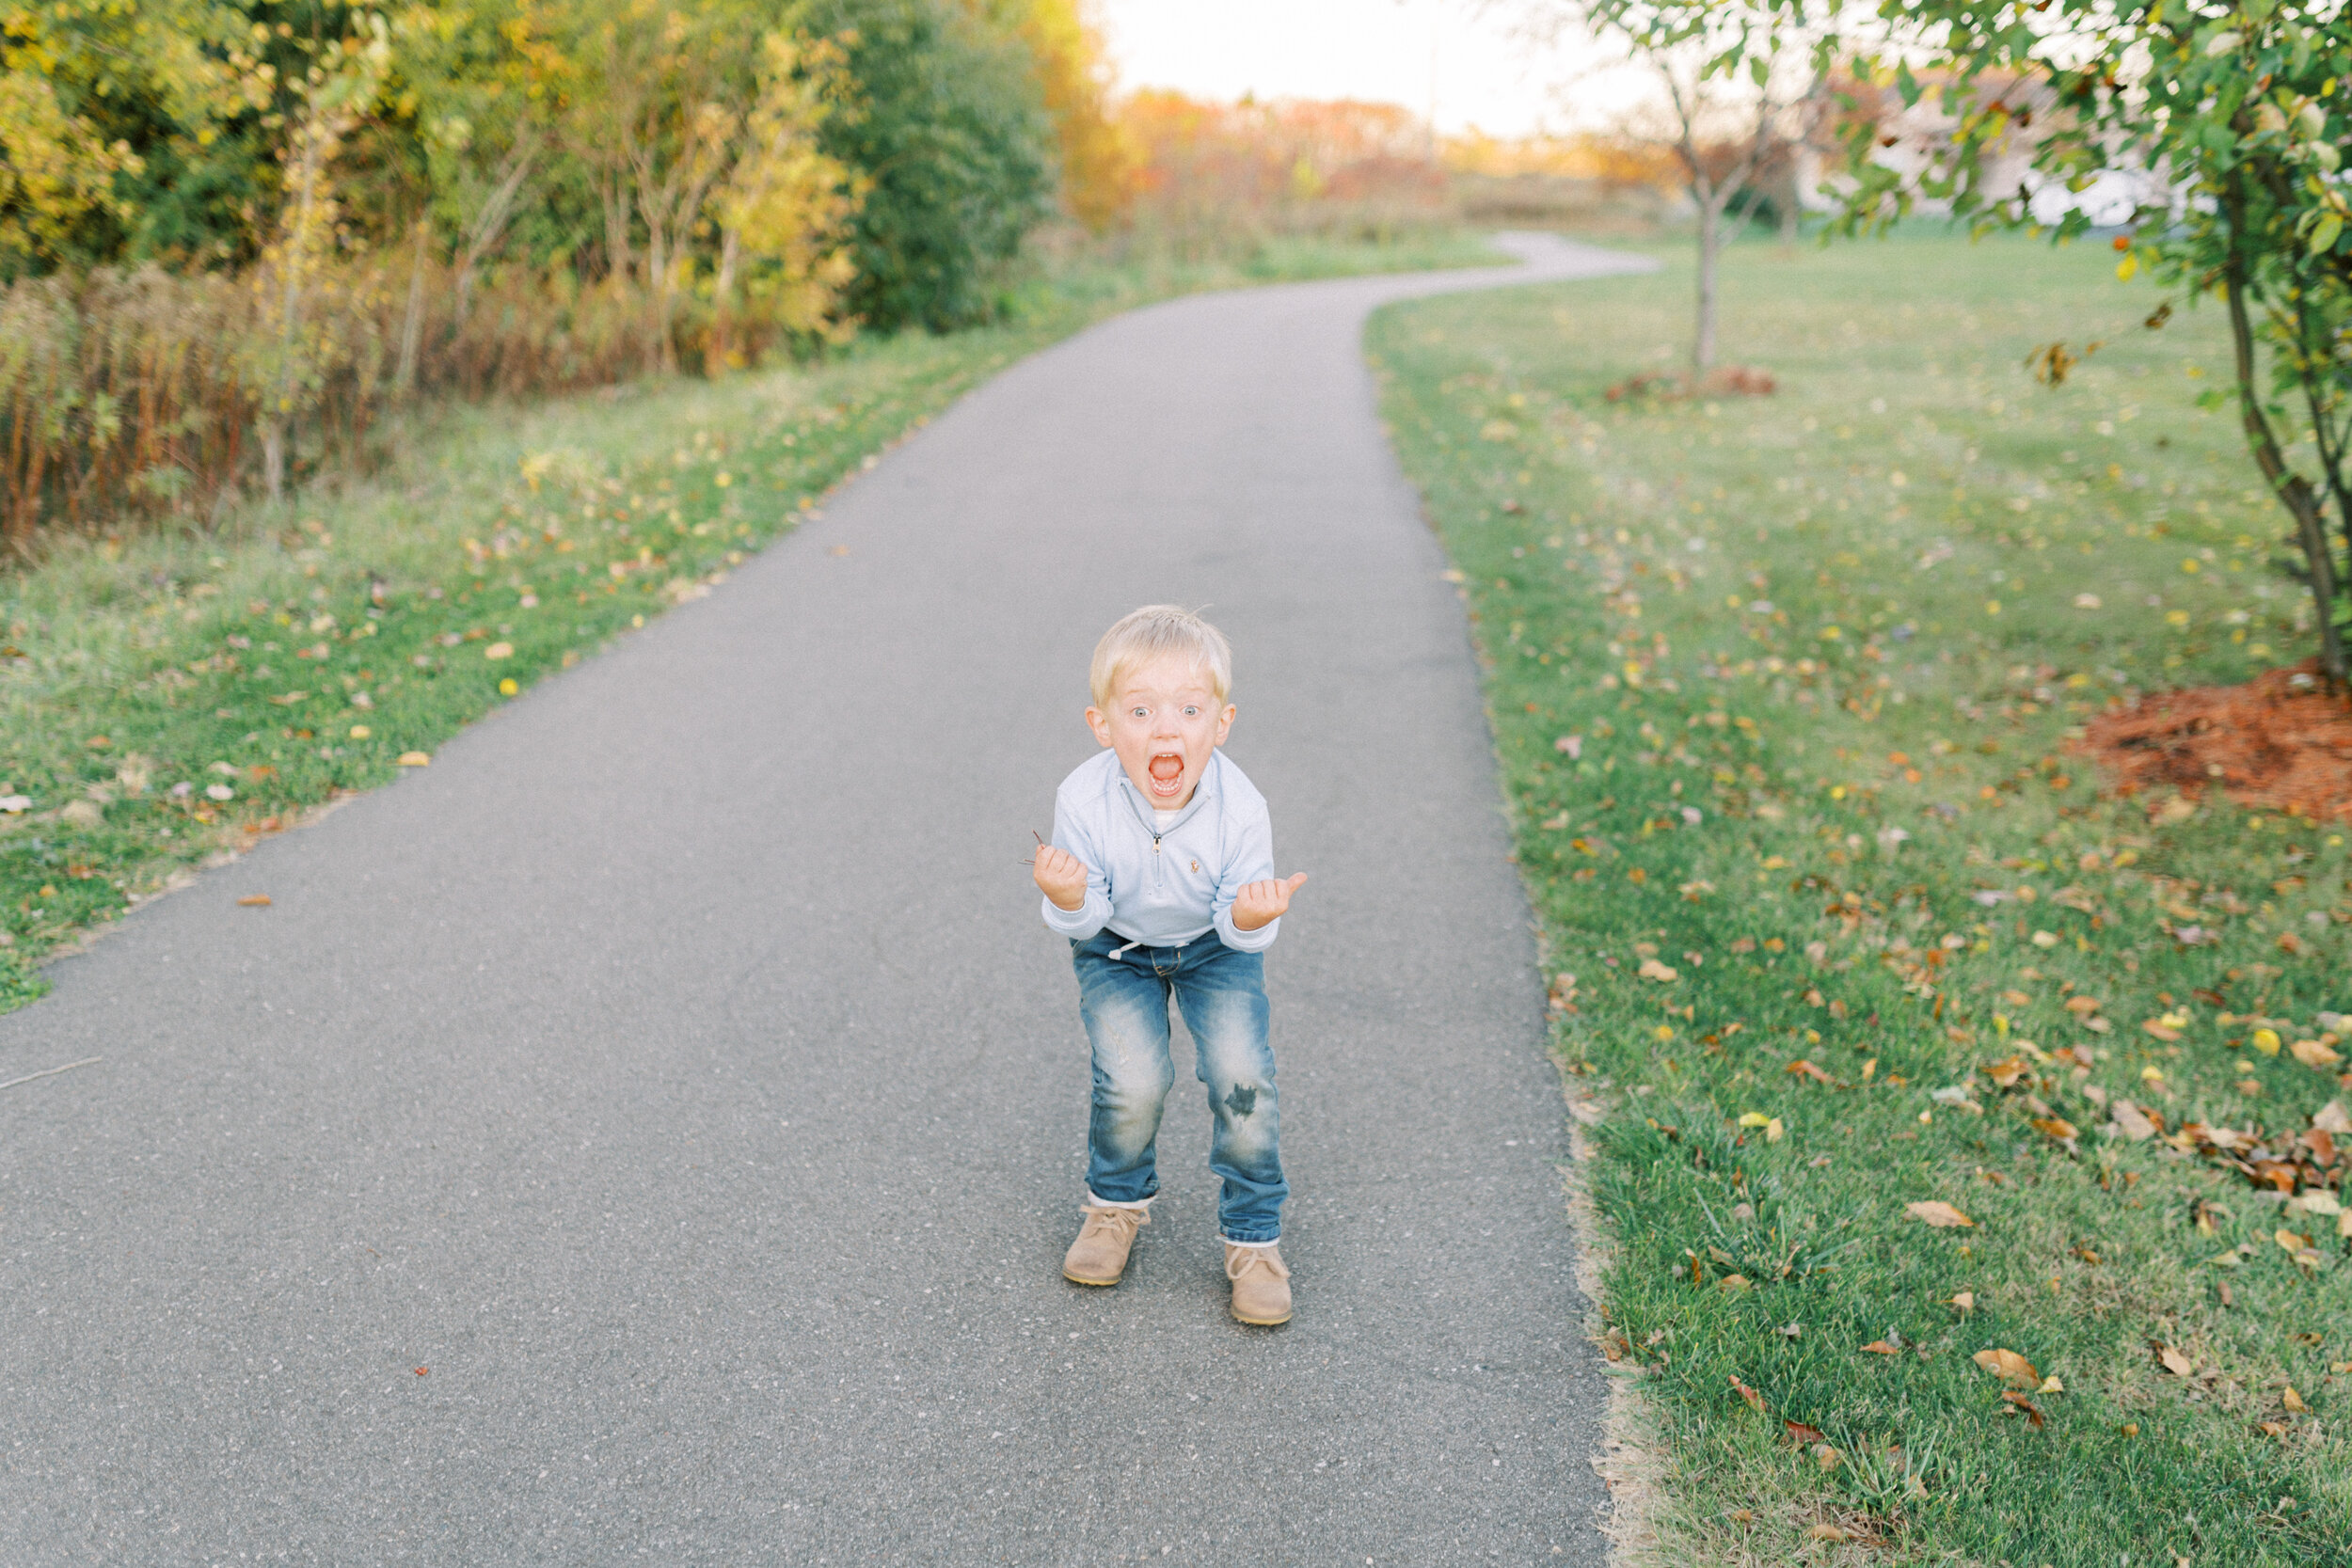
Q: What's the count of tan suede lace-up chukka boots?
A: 2